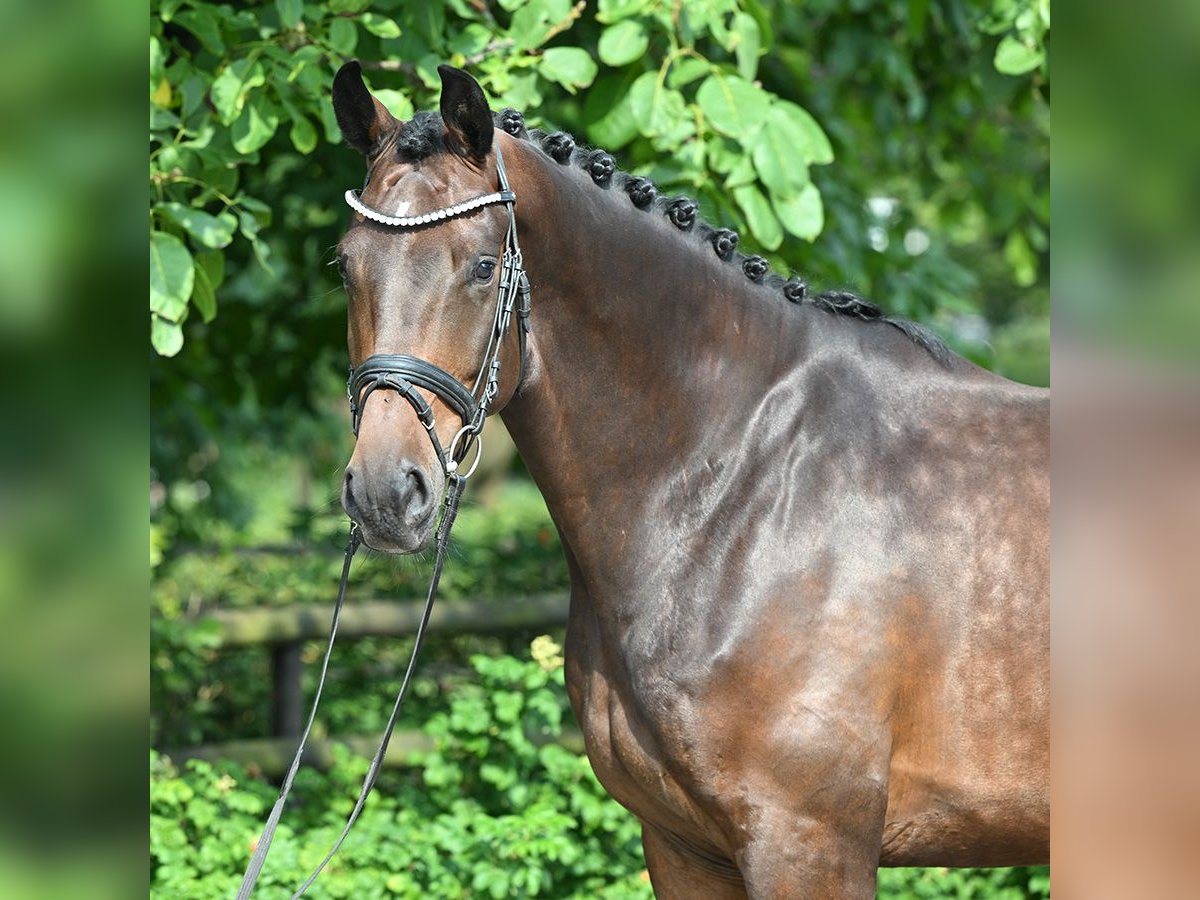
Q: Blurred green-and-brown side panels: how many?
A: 2